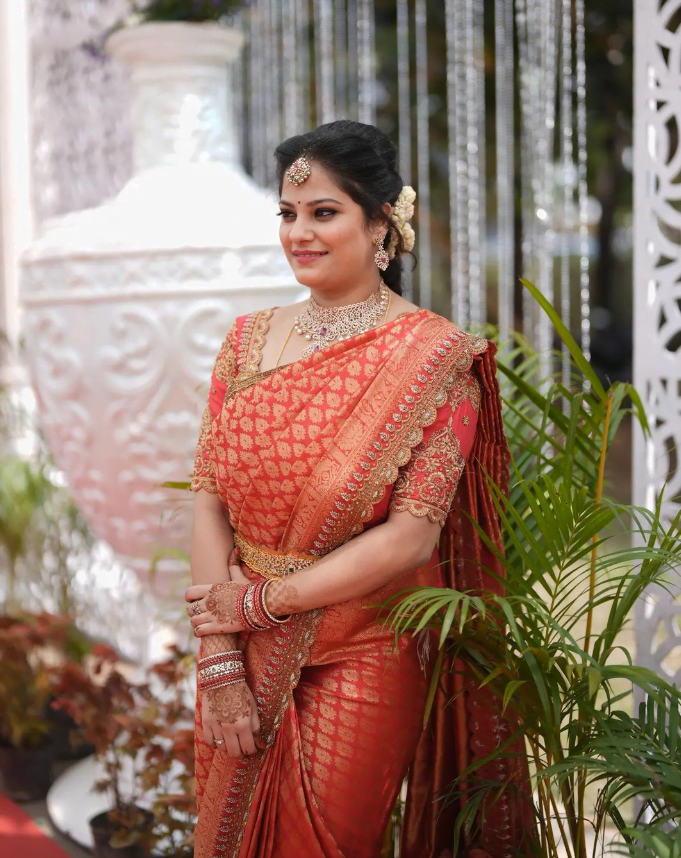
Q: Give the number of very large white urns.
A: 1